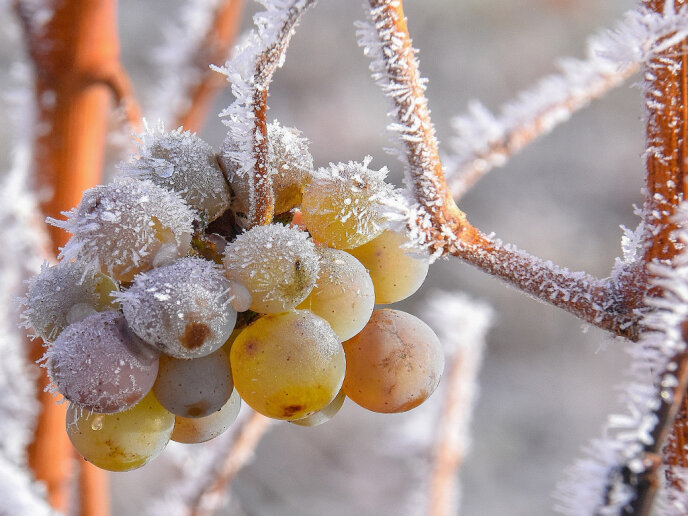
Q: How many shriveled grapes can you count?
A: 0